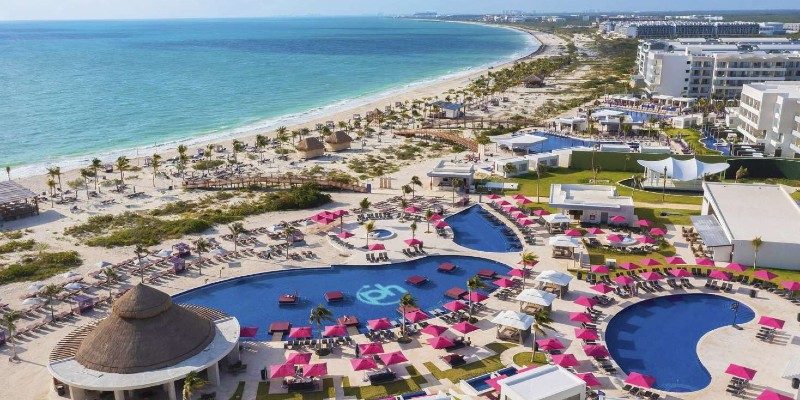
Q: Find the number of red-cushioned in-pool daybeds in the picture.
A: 9